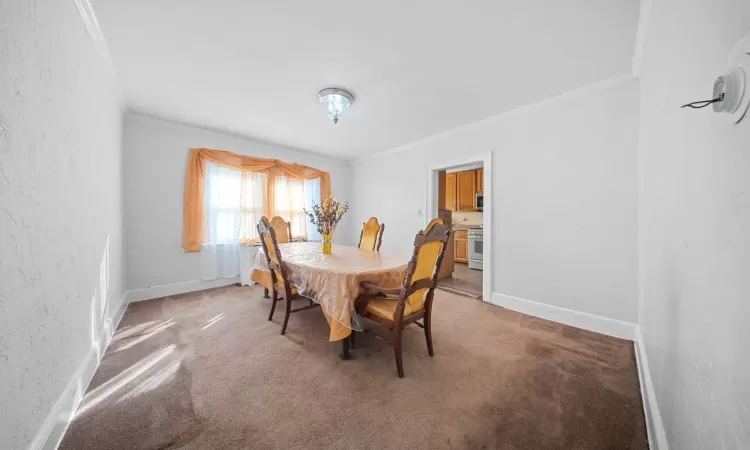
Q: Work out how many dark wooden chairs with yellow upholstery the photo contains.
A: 4